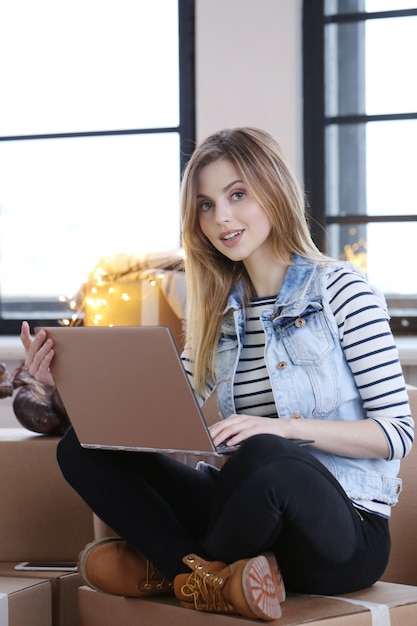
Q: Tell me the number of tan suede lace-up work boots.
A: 2